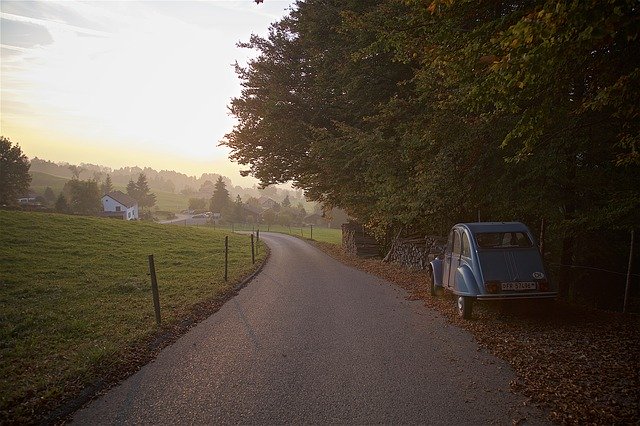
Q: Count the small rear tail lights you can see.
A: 2